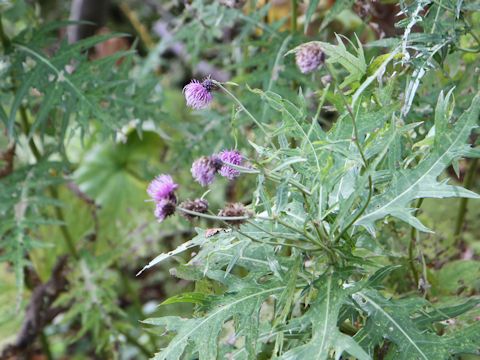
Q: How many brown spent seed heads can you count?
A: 2